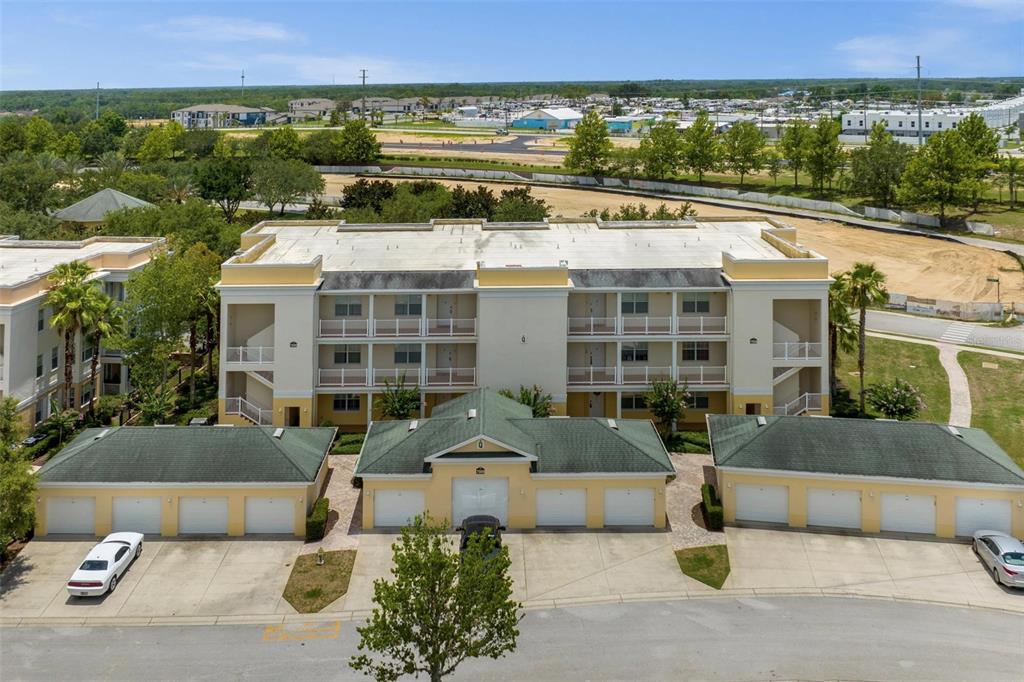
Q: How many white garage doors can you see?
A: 12